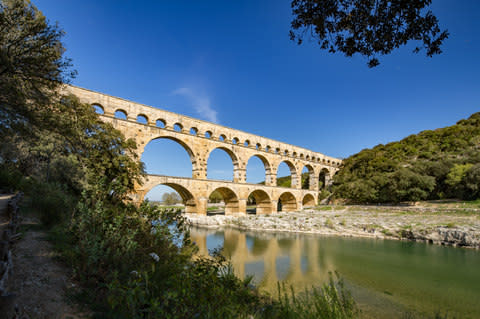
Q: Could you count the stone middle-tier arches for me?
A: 6